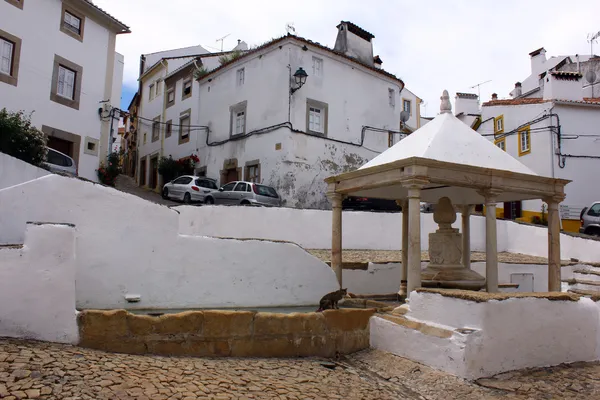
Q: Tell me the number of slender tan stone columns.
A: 6